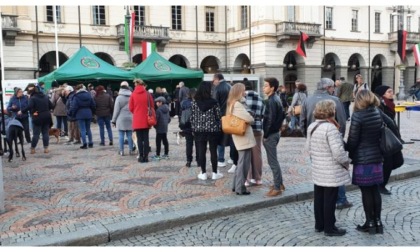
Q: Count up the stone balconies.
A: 4